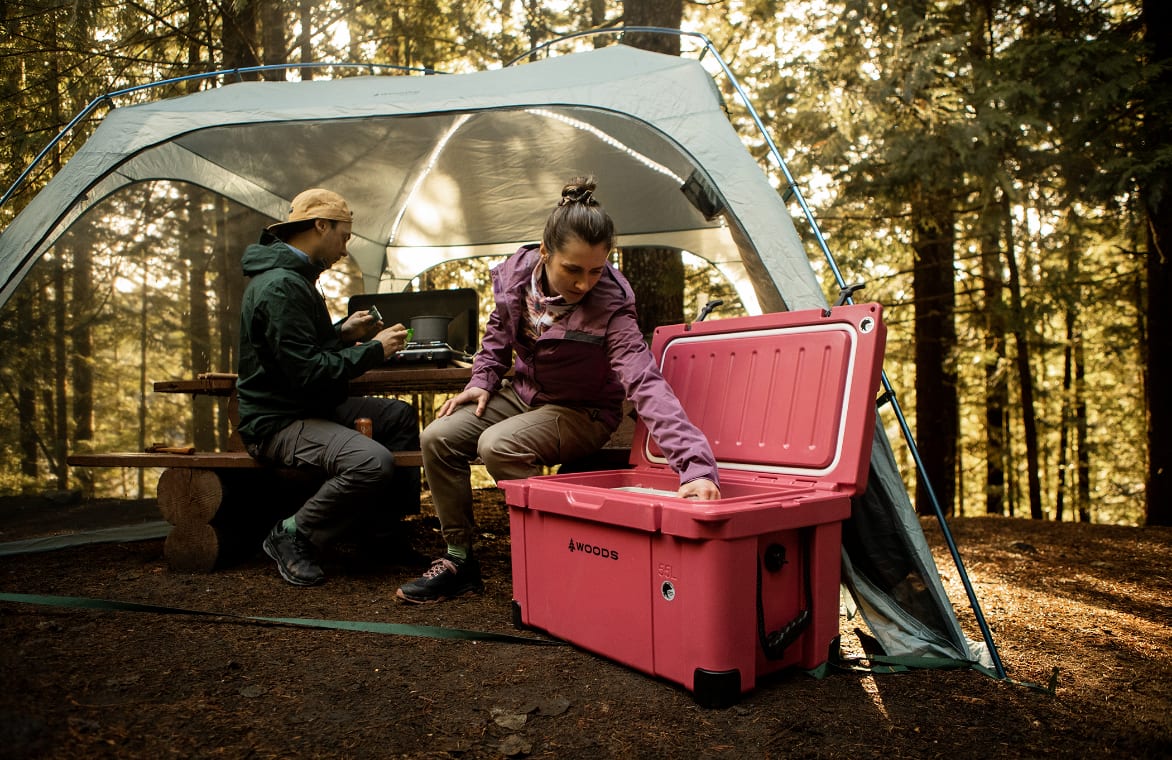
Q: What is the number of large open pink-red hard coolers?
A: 1